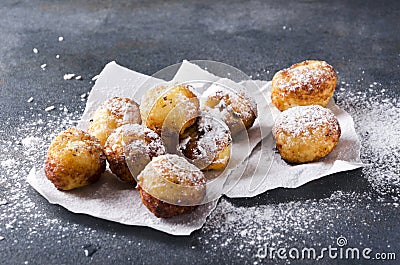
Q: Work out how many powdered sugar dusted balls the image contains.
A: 9